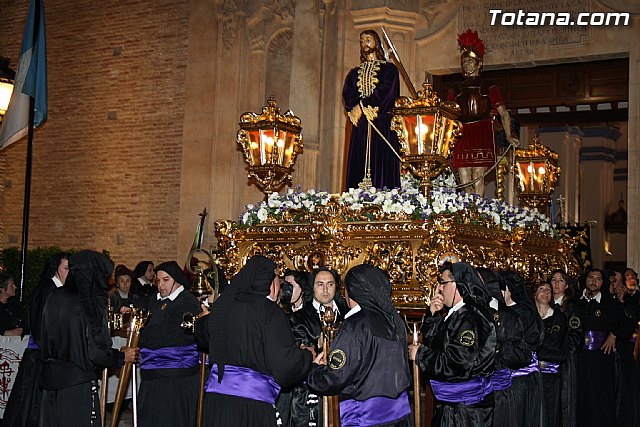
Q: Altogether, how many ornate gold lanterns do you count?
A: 3